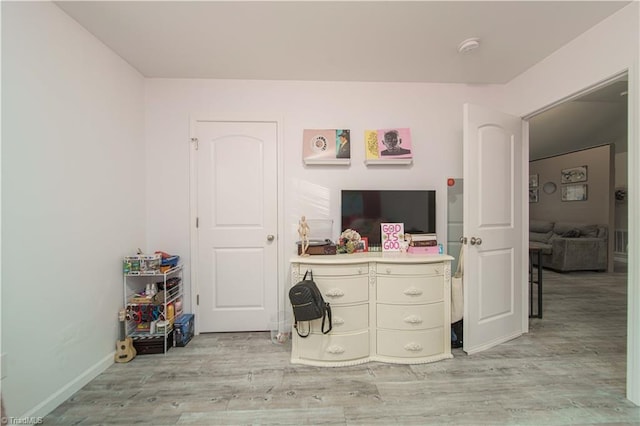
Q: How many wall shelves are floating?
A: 2